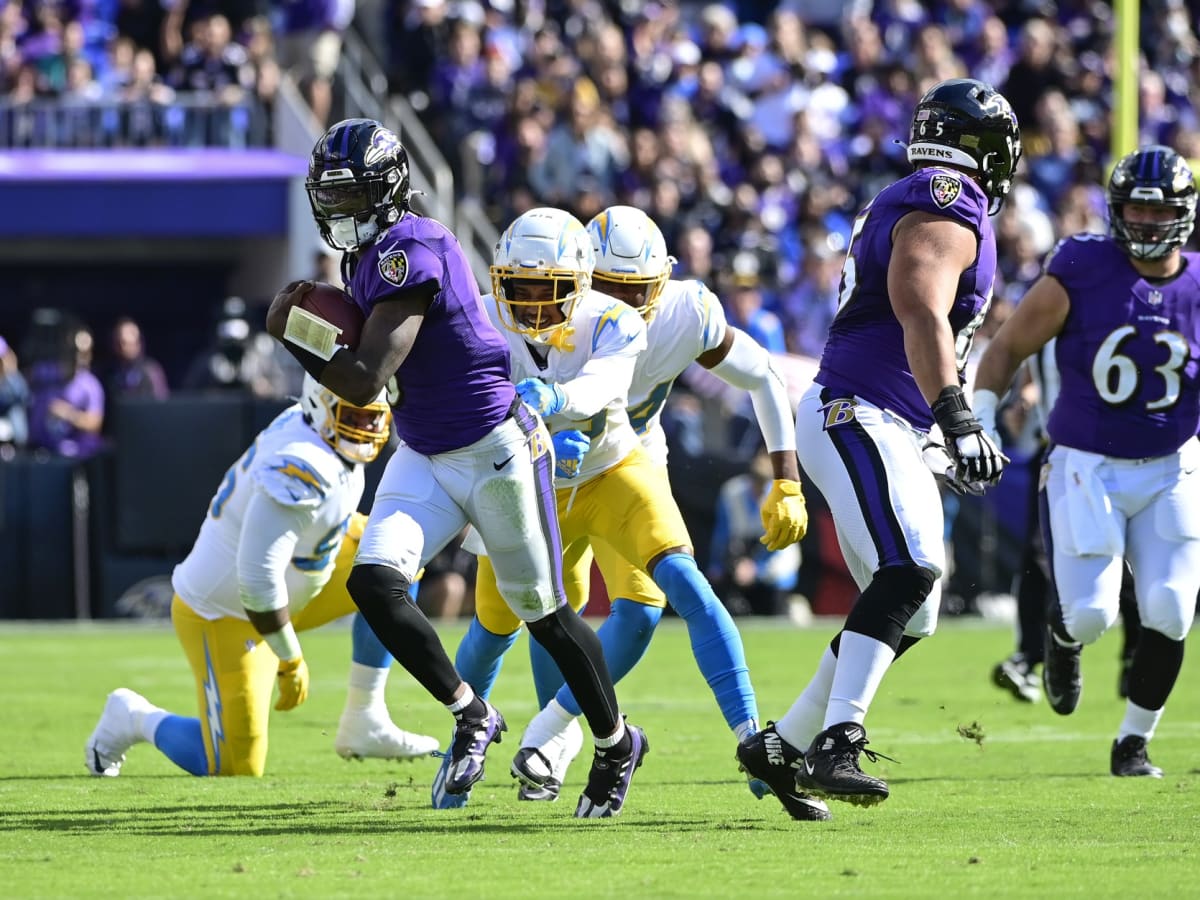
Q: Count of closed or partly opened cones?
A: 0